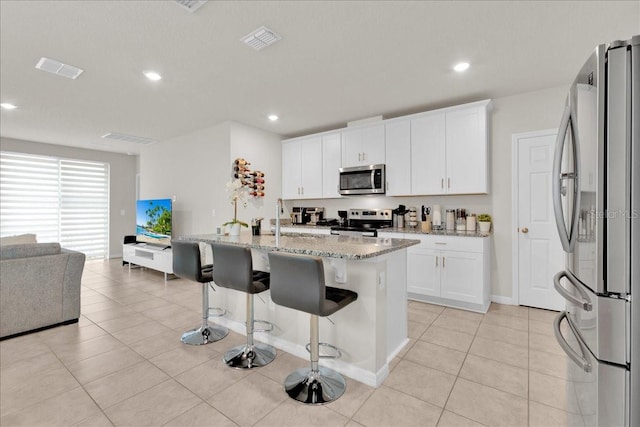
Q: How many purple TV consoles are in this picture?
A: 0